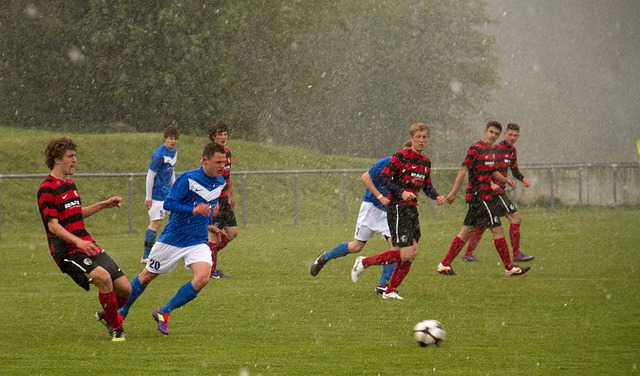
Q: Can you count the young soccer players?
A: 8